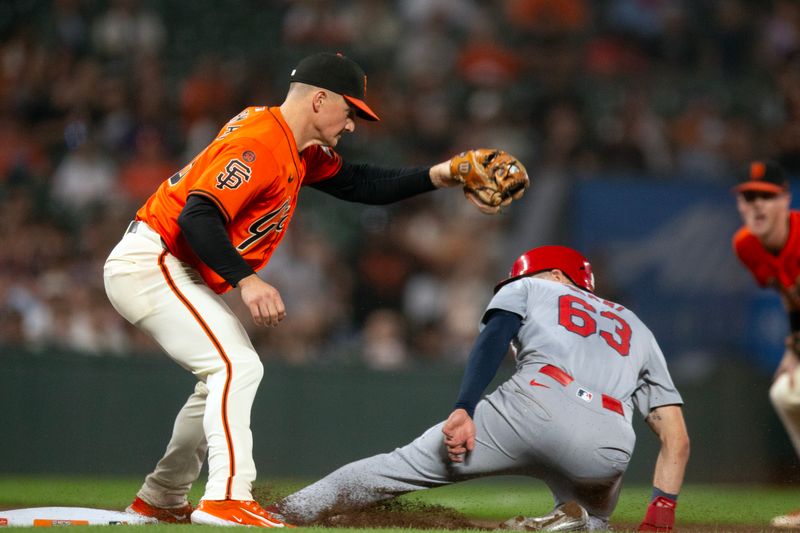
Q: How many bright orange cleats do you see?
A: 2